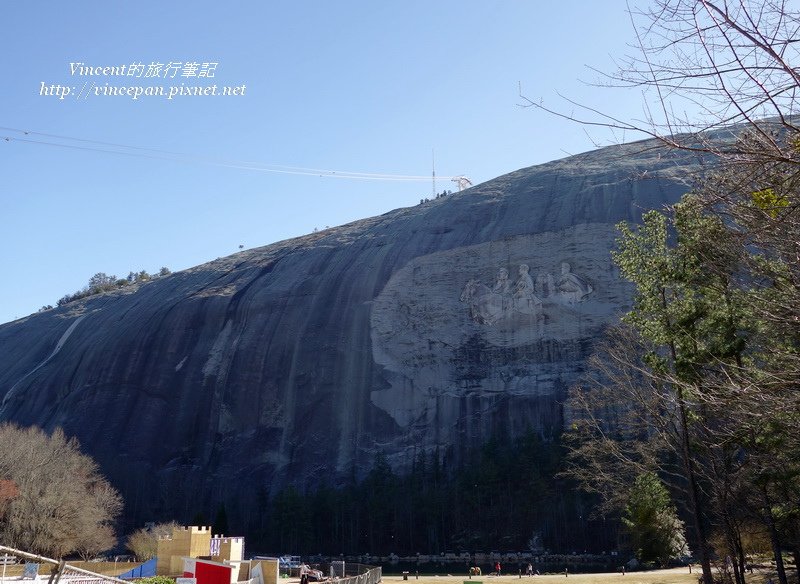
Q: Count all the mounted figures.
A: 3